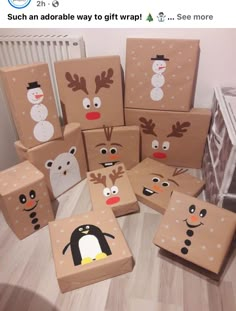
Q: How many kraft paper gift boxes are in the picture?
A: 11